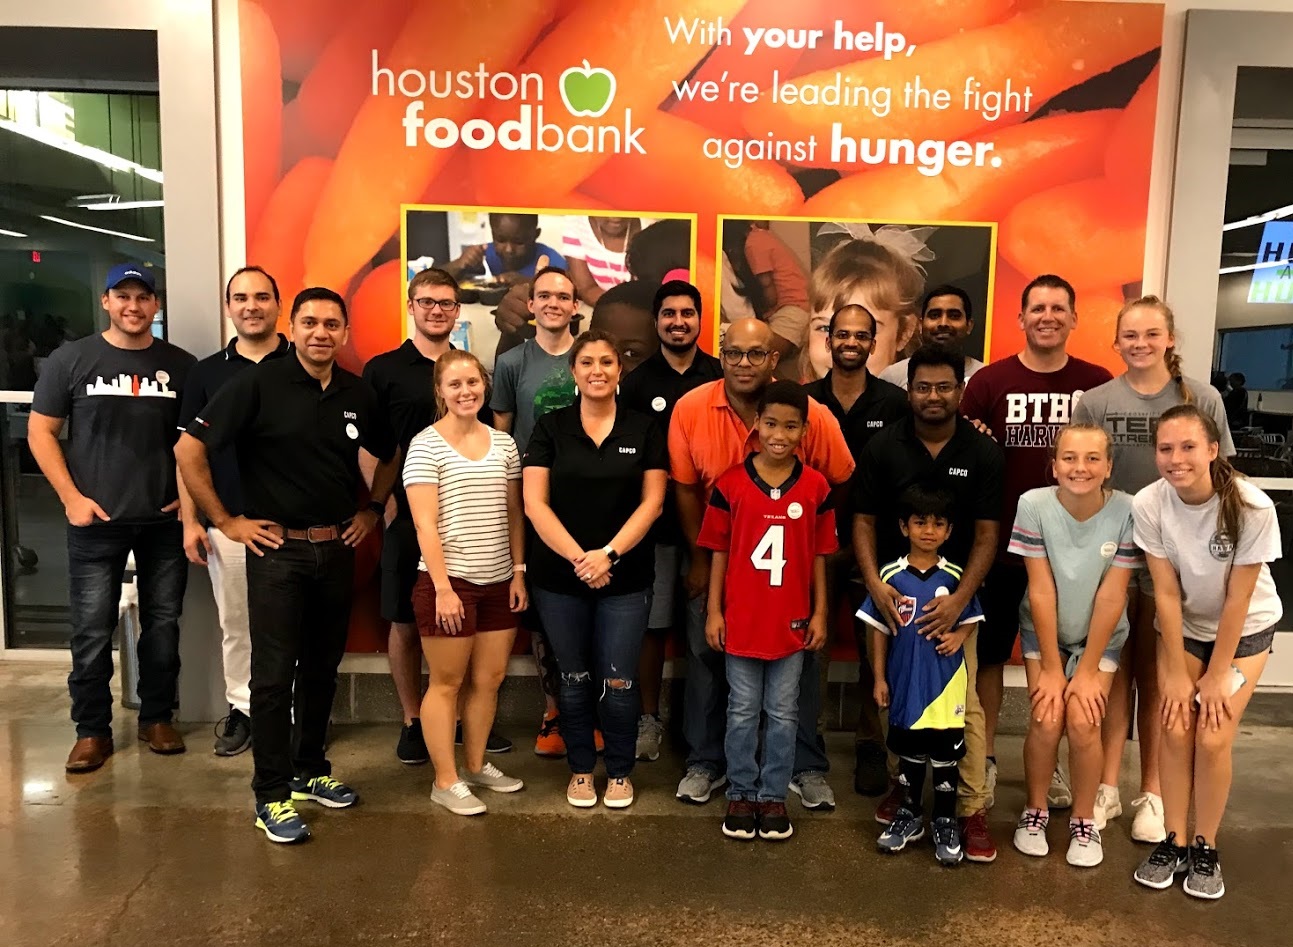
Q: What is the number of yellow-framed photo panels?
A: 2